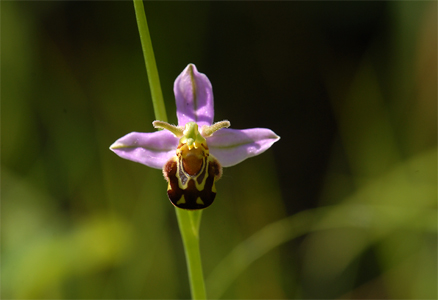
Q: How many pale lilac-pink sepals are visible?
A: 3